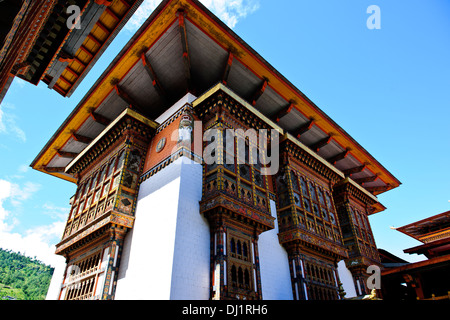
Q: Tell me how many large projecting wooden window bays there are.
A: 4